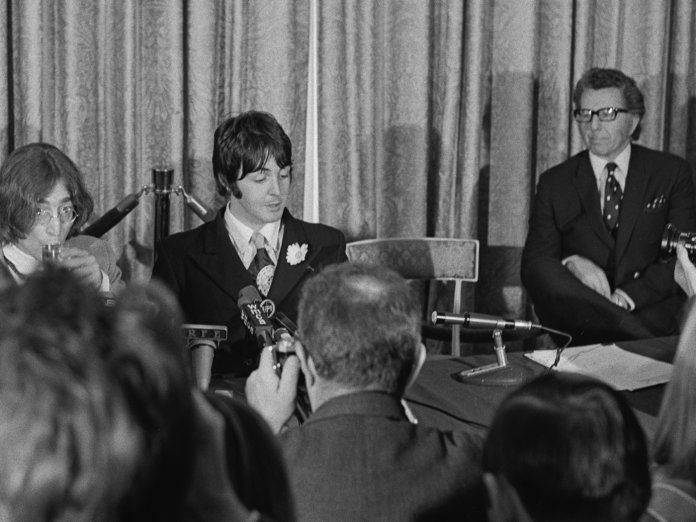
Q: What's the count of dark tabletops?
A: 1